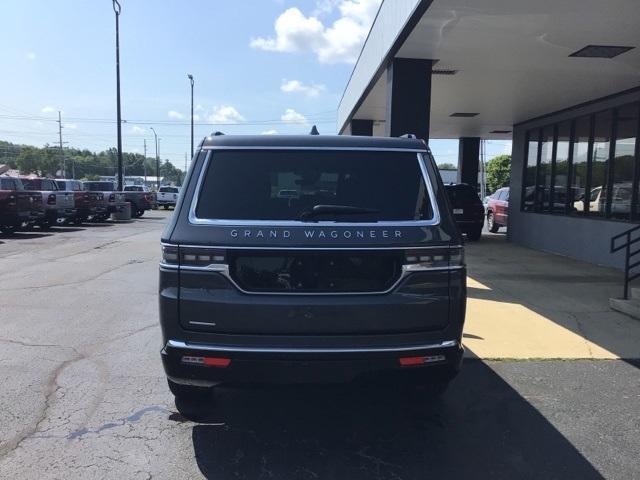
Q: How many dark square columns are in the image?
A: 3